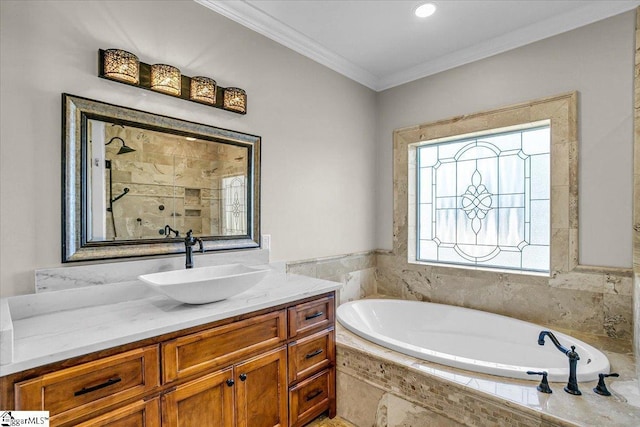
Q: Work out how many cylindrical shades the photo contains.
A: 4